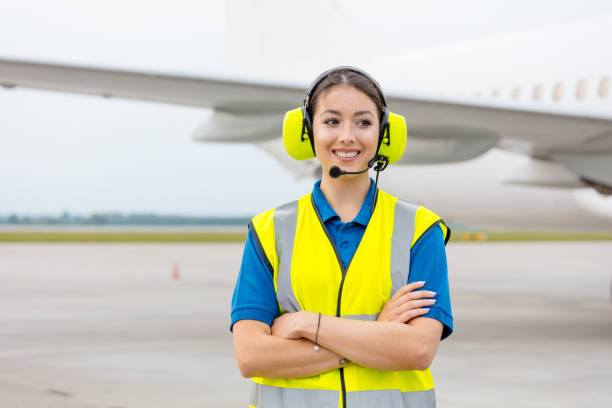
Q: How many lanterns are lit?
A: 0